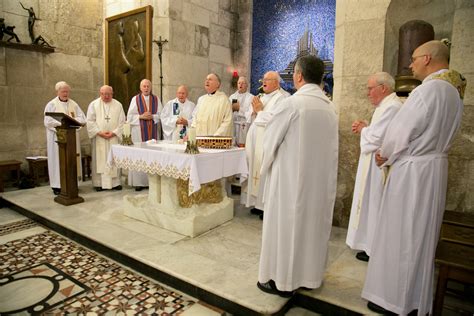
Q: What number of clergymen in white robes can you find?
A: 10